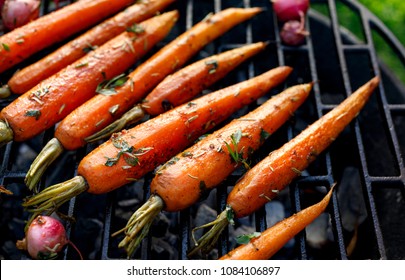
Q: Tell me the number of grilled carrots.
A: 9